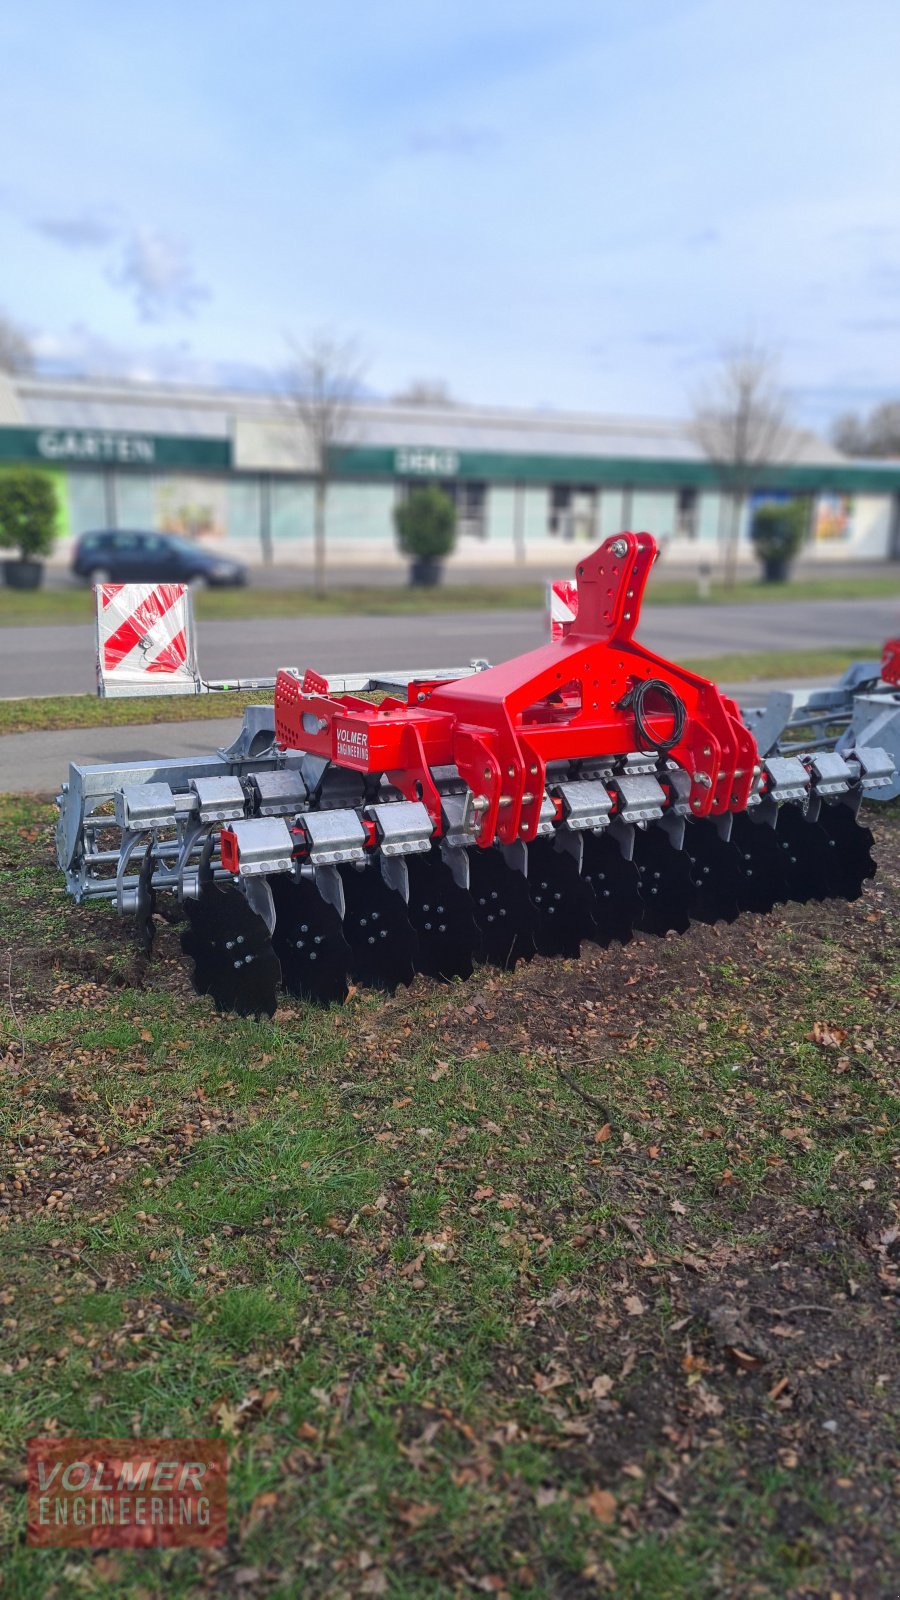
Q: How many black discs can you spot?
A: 14